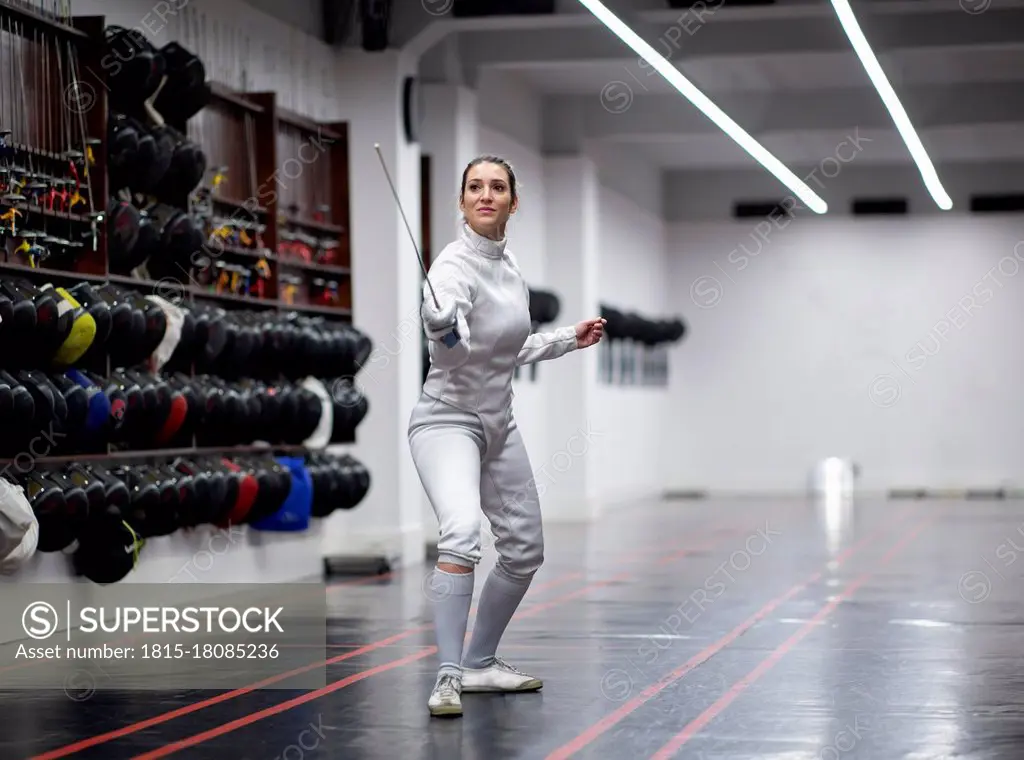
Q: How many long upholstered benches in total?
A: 0